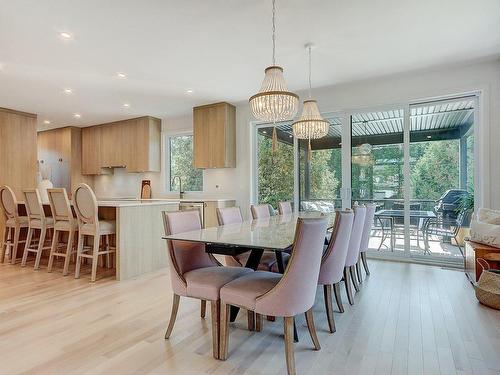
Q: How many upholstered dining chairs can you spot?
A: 8